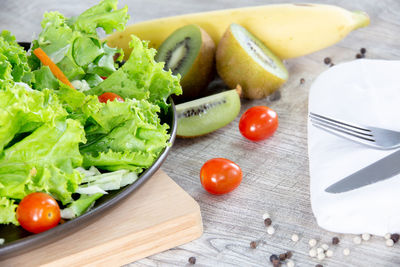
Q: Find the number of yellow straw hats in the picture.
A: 0